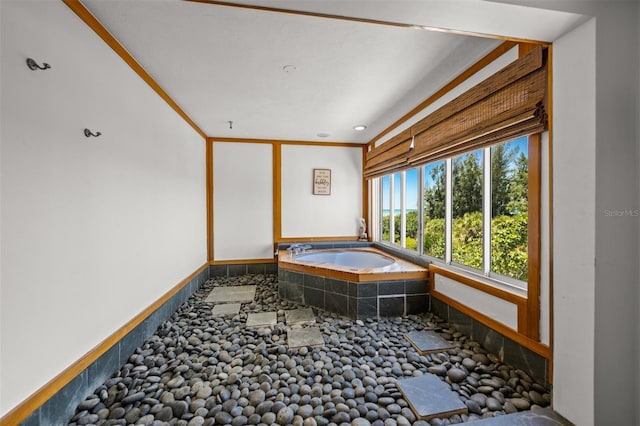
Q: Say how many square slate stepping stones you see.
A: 7